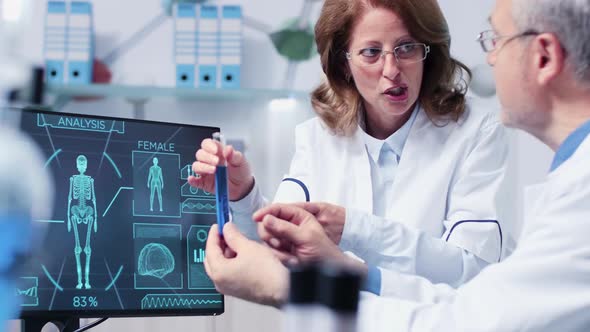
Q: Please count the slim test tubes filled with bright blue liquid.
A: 1